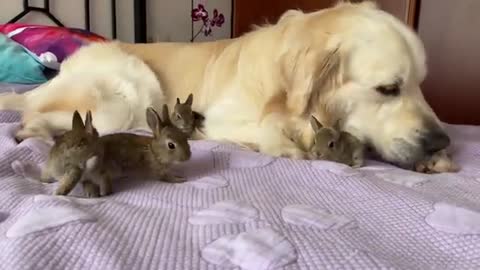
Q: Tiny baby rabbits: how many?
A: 4